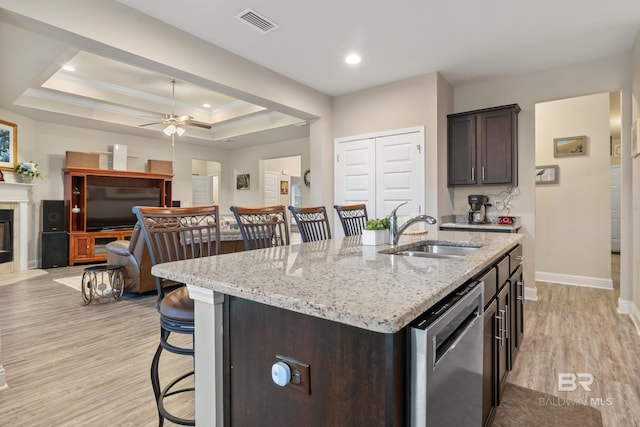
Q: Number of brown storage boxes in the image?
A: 2